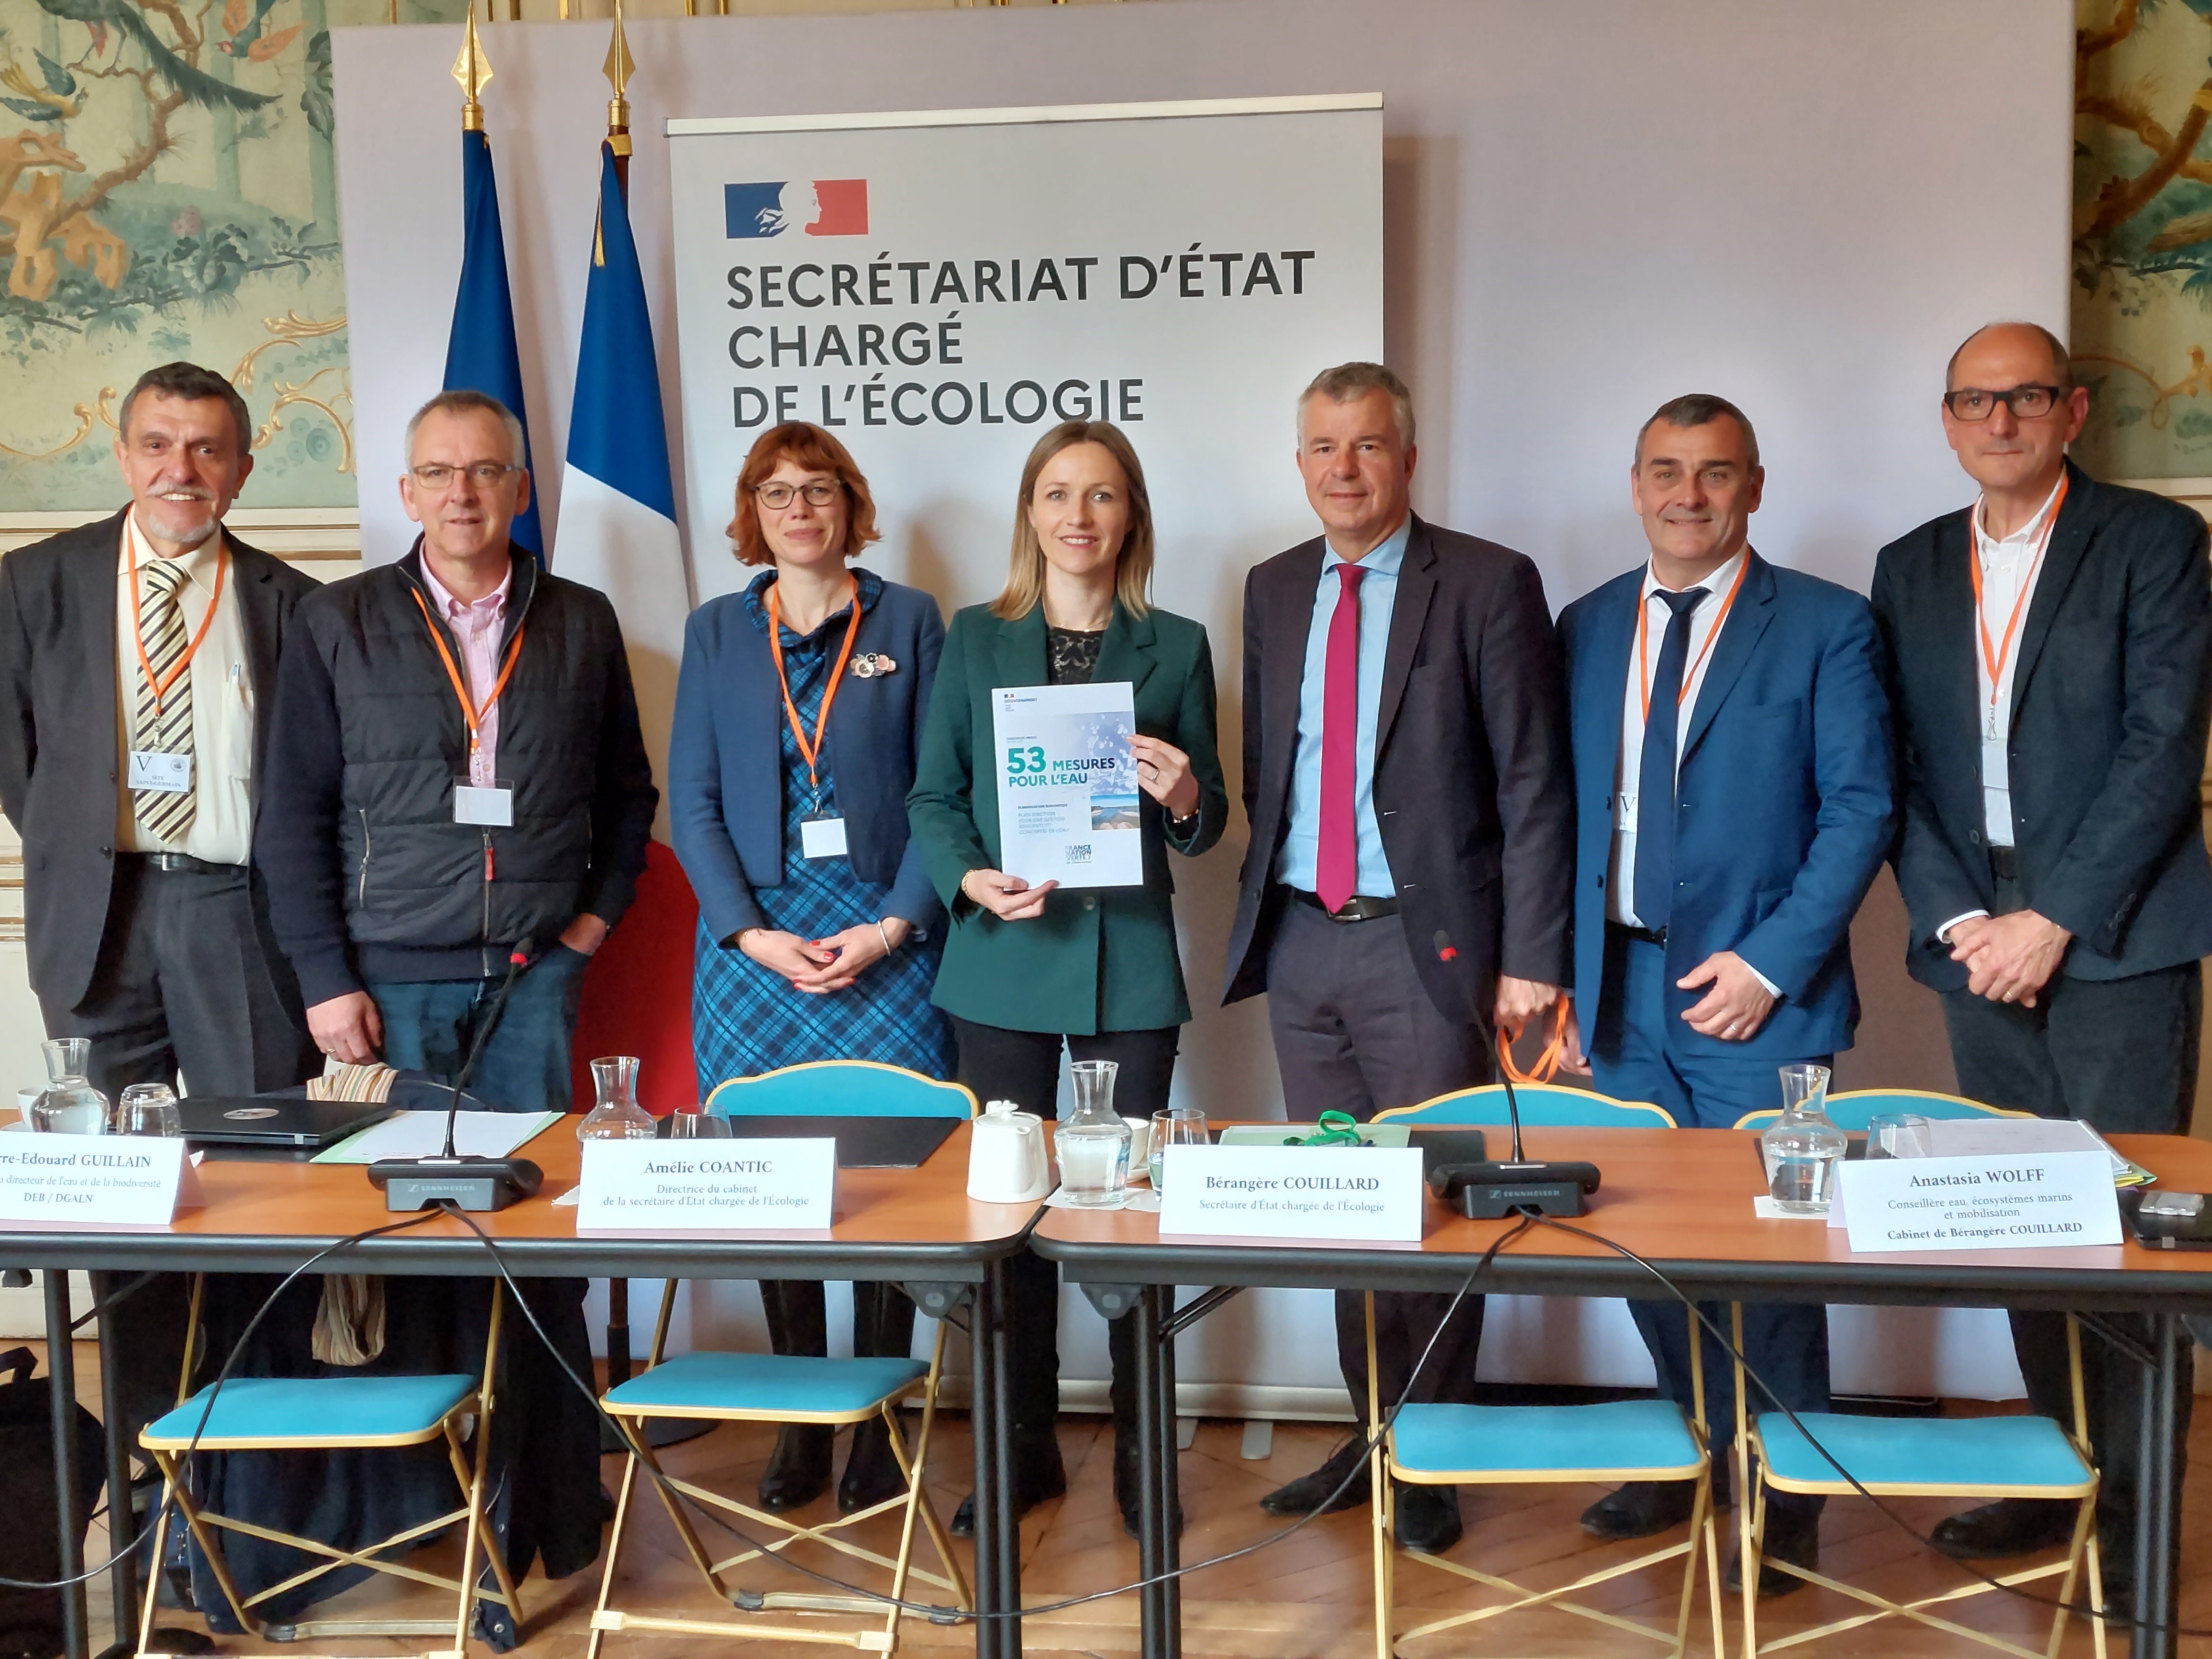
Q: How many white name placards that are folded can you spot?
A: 4